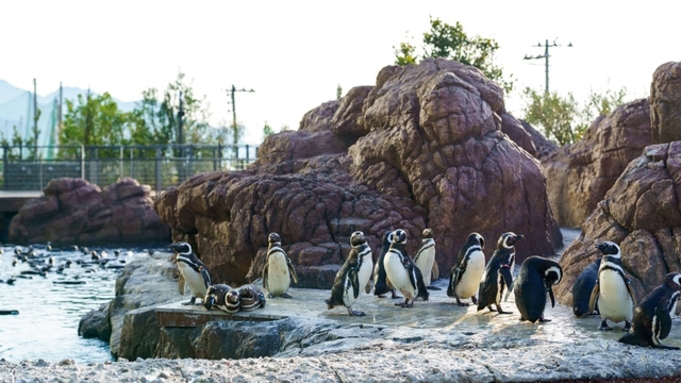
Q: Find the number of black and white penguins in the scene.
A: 14